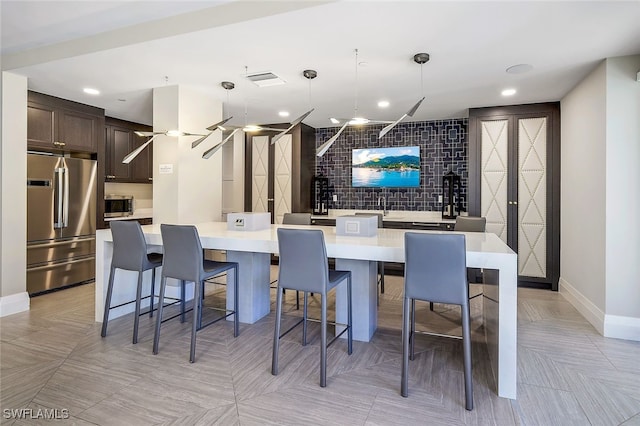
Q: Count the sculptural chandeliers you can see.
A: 3